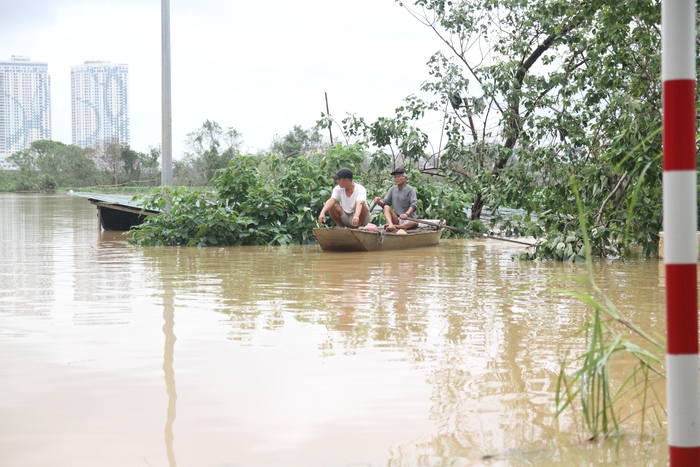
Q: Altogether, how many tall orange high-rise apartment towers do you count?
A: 0